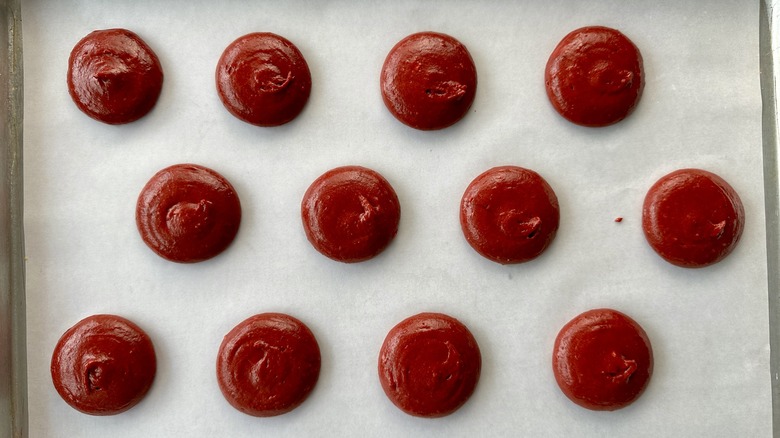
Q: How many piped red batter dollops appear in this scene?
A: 12